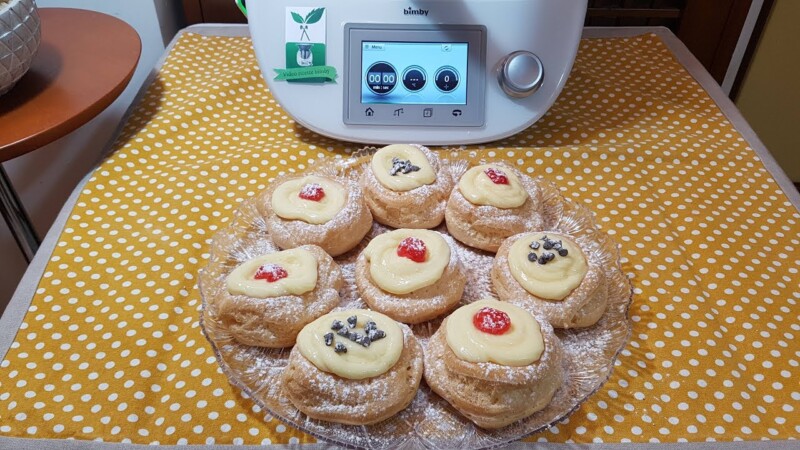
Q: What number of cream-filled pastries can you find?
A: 8